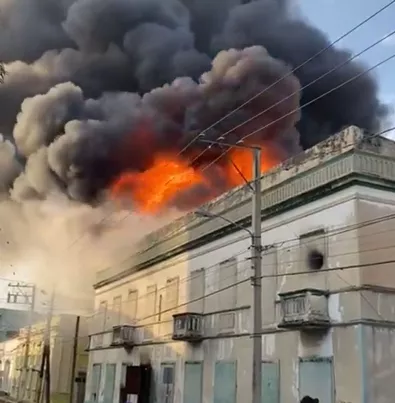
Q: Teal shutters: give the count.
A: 6